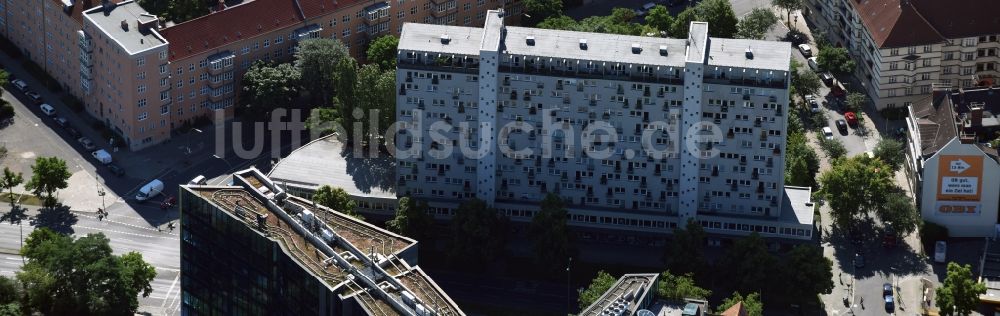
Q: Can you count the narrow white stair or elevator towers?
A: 2